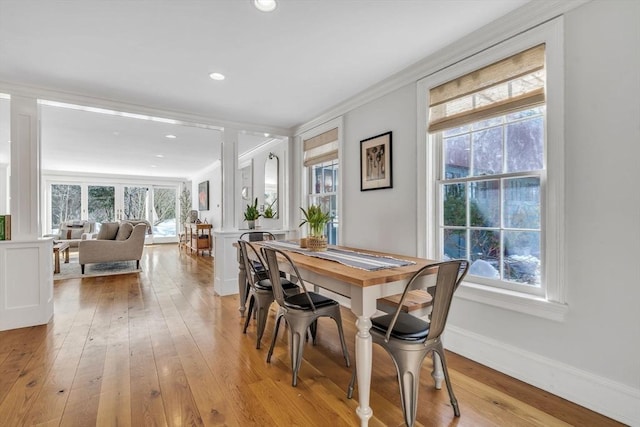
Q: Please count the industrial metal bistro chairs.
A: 4